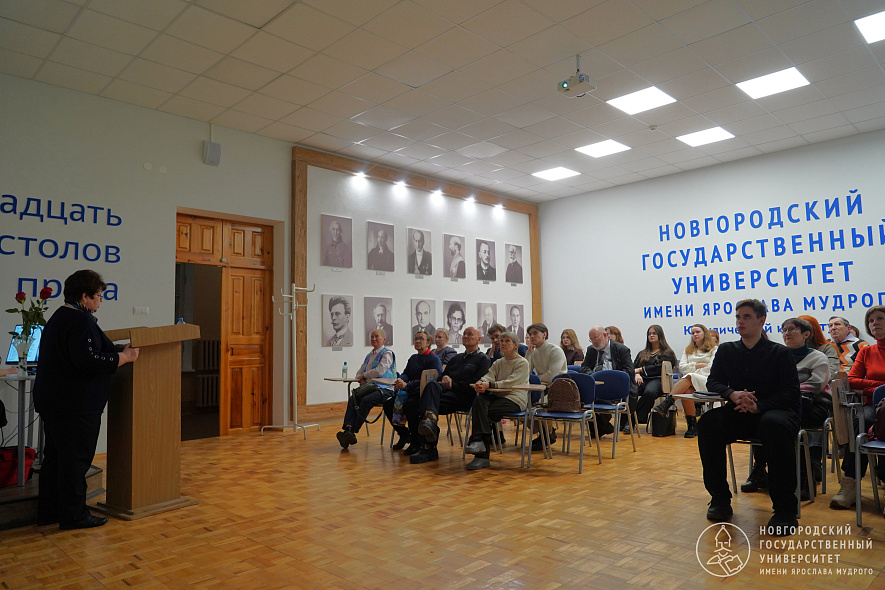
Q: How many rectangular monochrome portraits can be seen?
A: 12